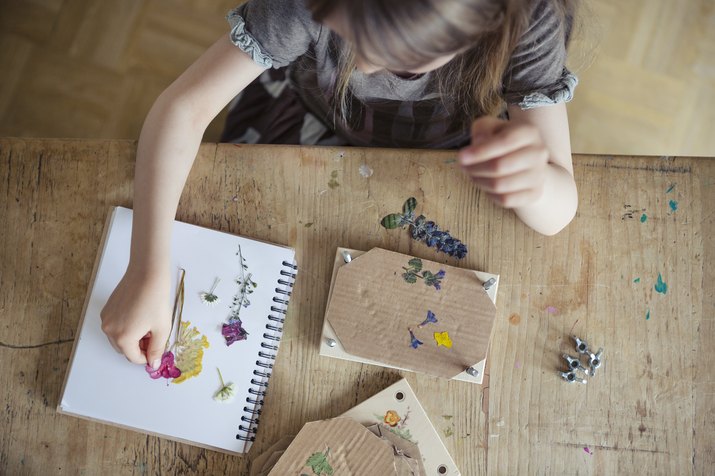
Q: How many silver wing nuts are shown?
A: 4